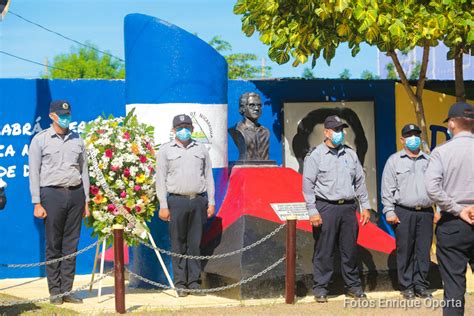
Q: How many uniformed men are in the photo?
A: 5